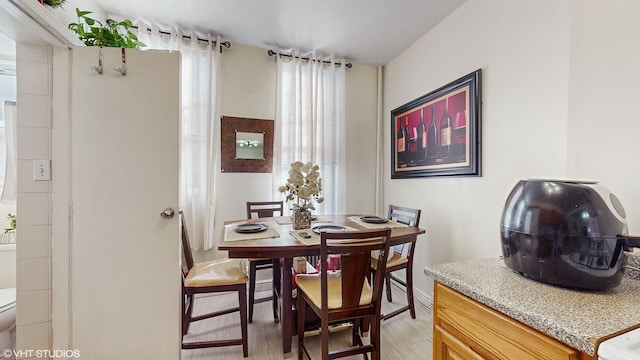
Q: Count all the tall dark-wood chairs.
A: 4